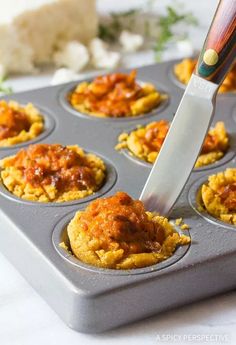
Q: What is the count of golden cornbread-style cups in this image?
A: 7